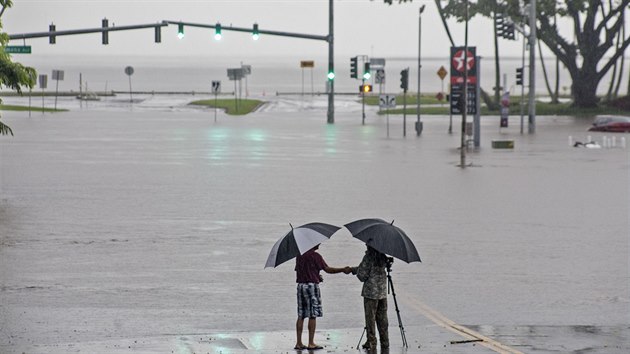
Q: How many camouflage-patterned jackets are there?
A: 1